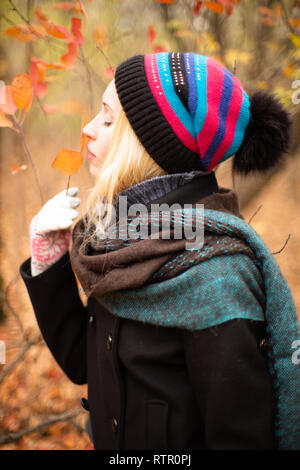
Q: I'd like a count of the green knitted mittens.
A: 0